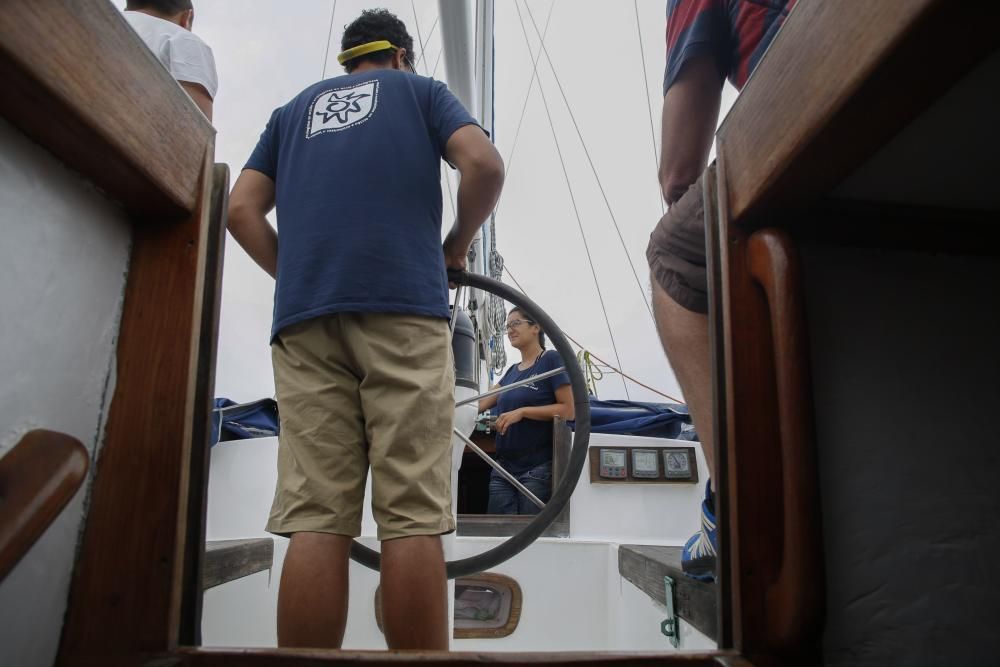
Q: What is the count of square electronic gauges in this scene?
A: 3